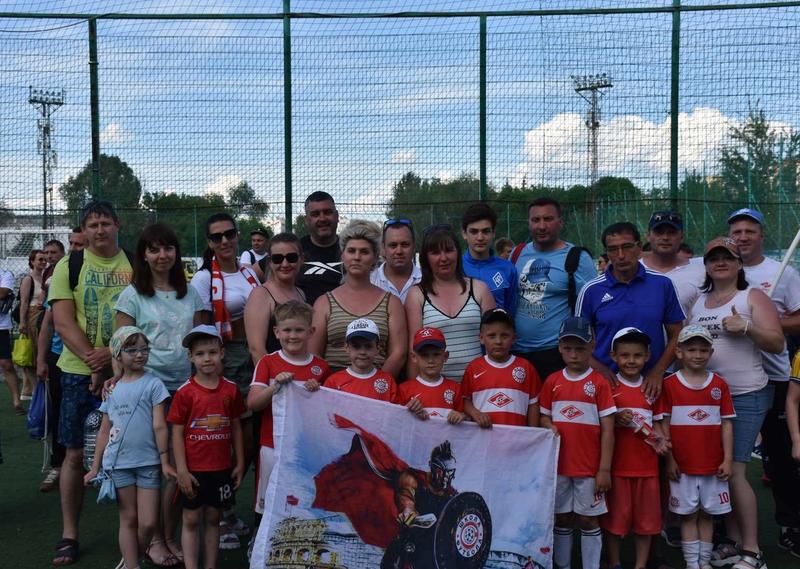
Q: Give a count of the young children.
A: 9